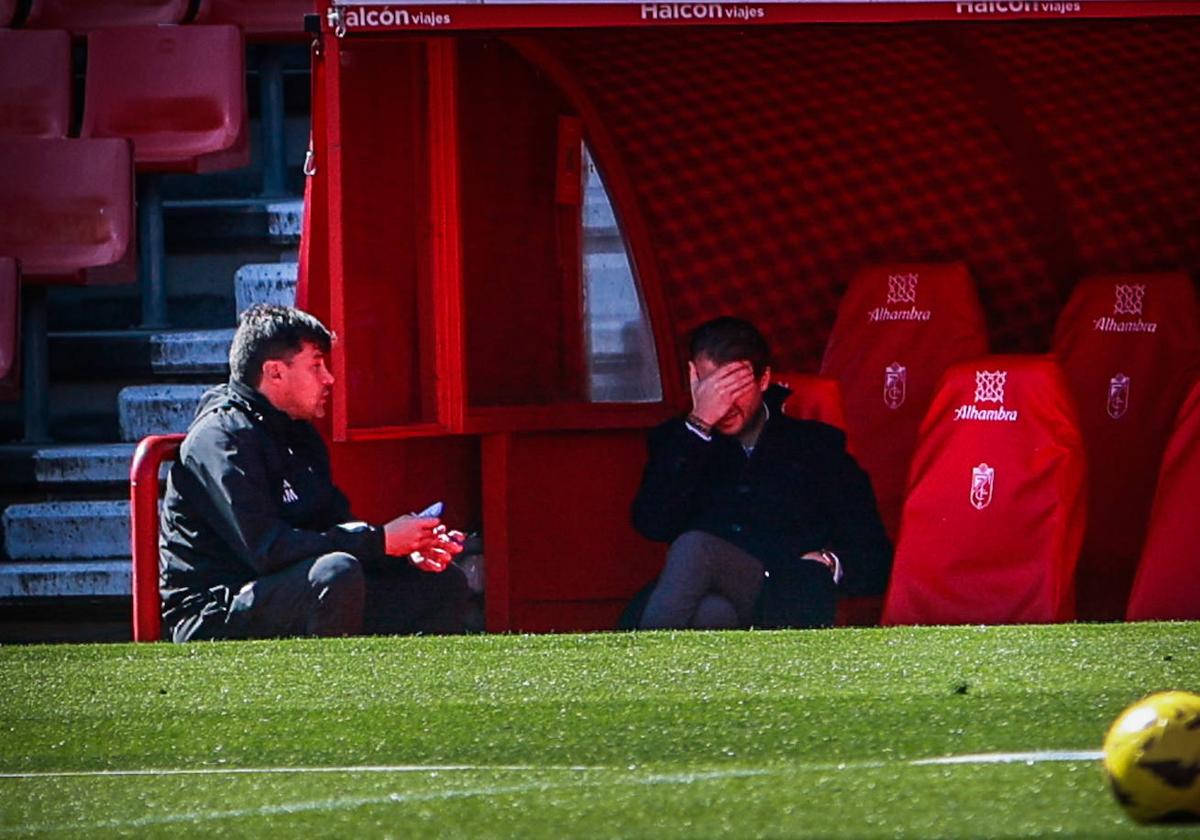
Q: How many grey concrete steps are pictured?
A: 7